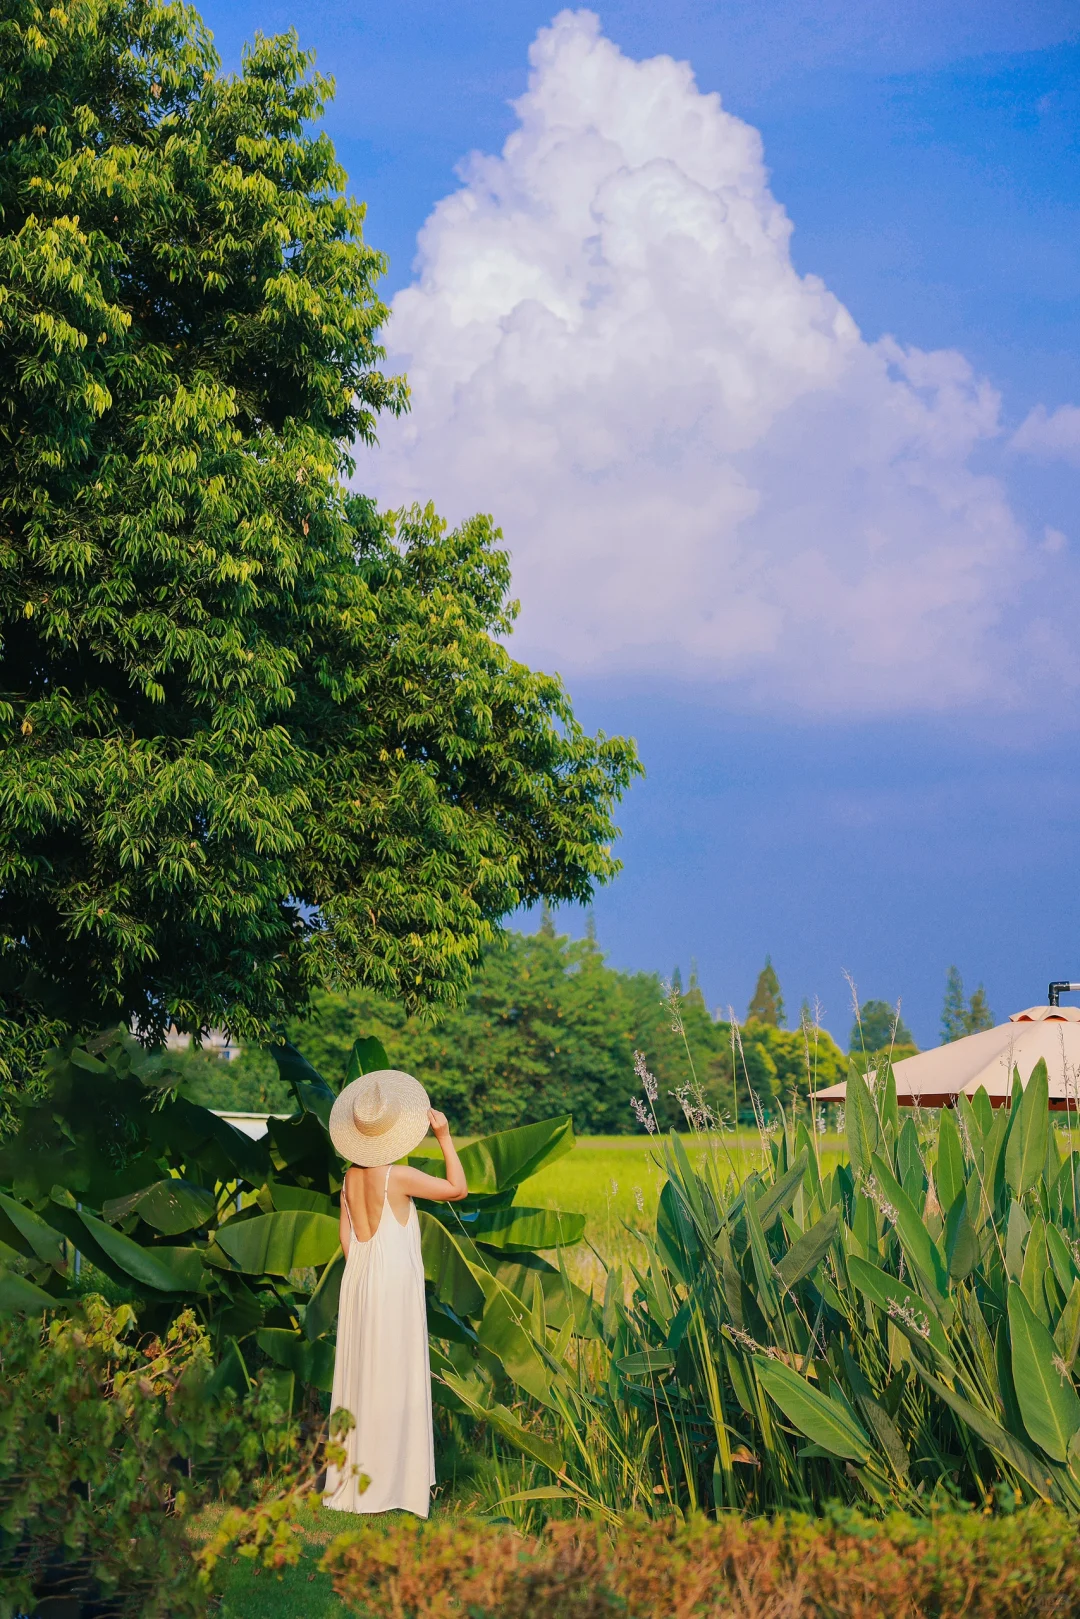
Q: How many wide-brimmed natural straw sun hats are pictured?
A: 1